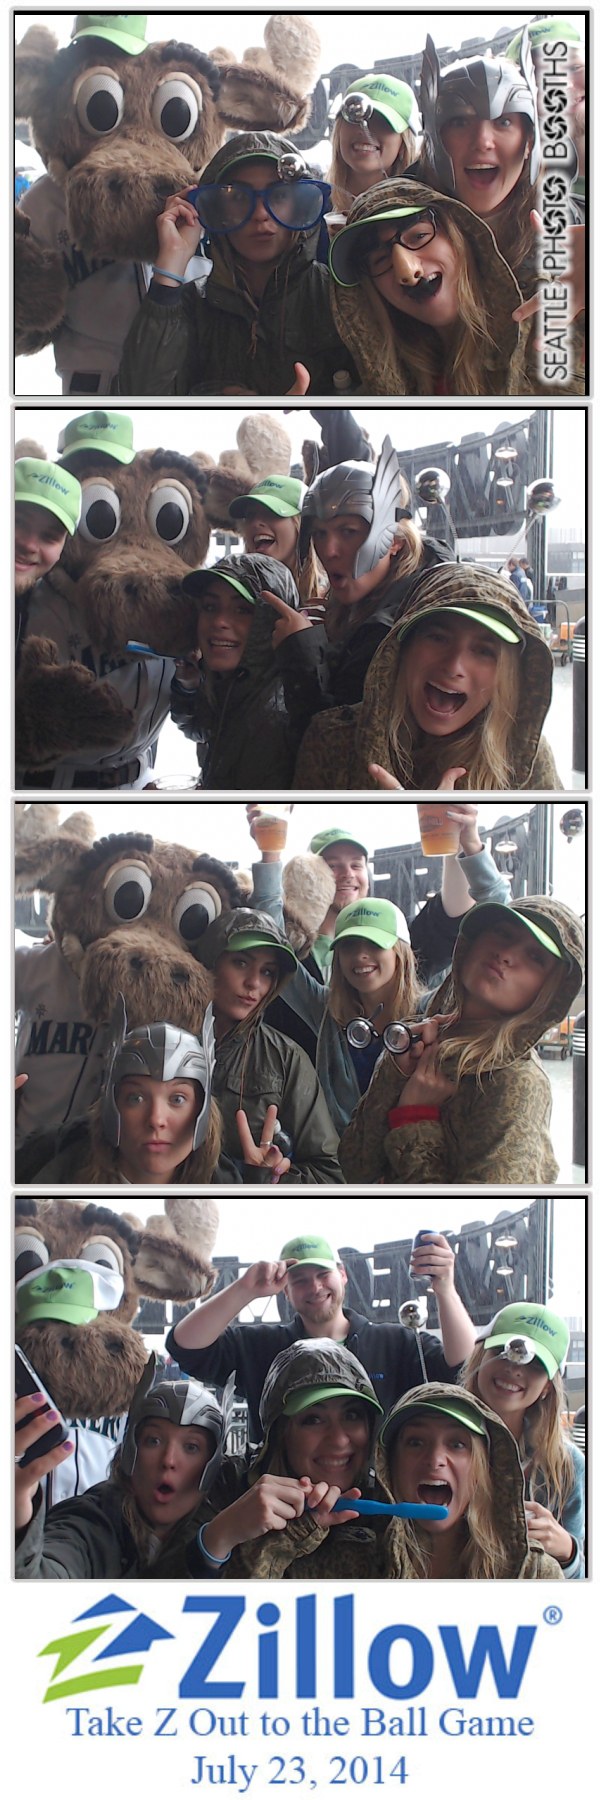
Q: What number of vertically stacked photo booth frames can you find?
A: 4